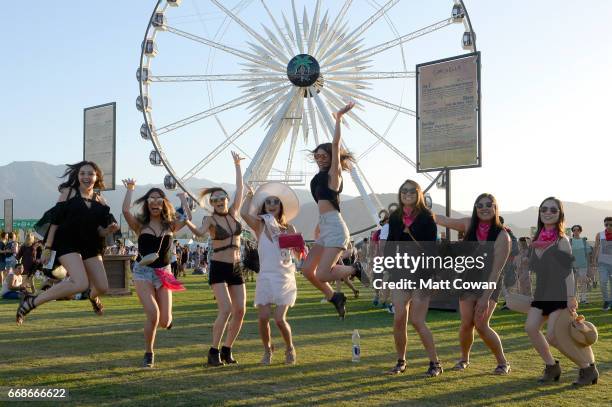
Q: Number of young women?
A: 8